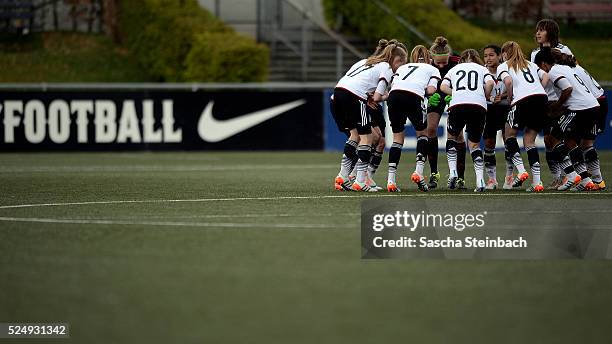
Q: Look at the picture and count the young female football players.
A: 11